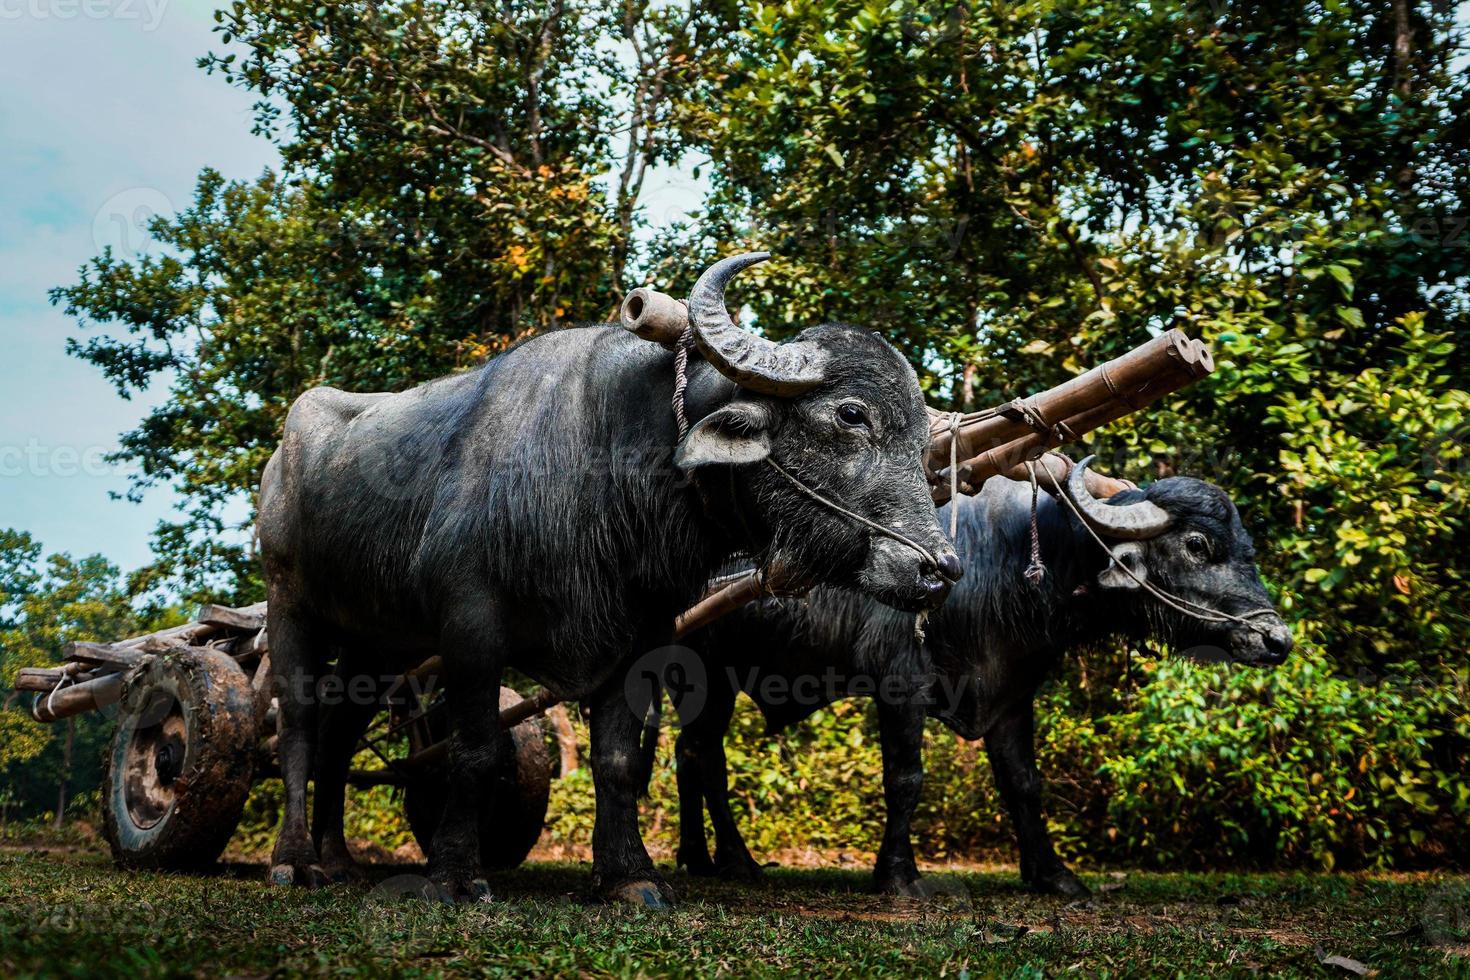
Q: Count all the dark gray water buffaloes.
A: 2